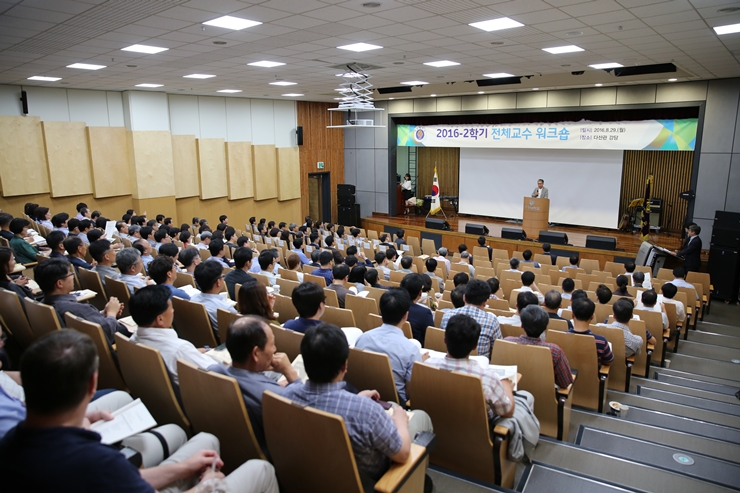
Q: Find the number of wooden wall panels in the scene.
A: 9